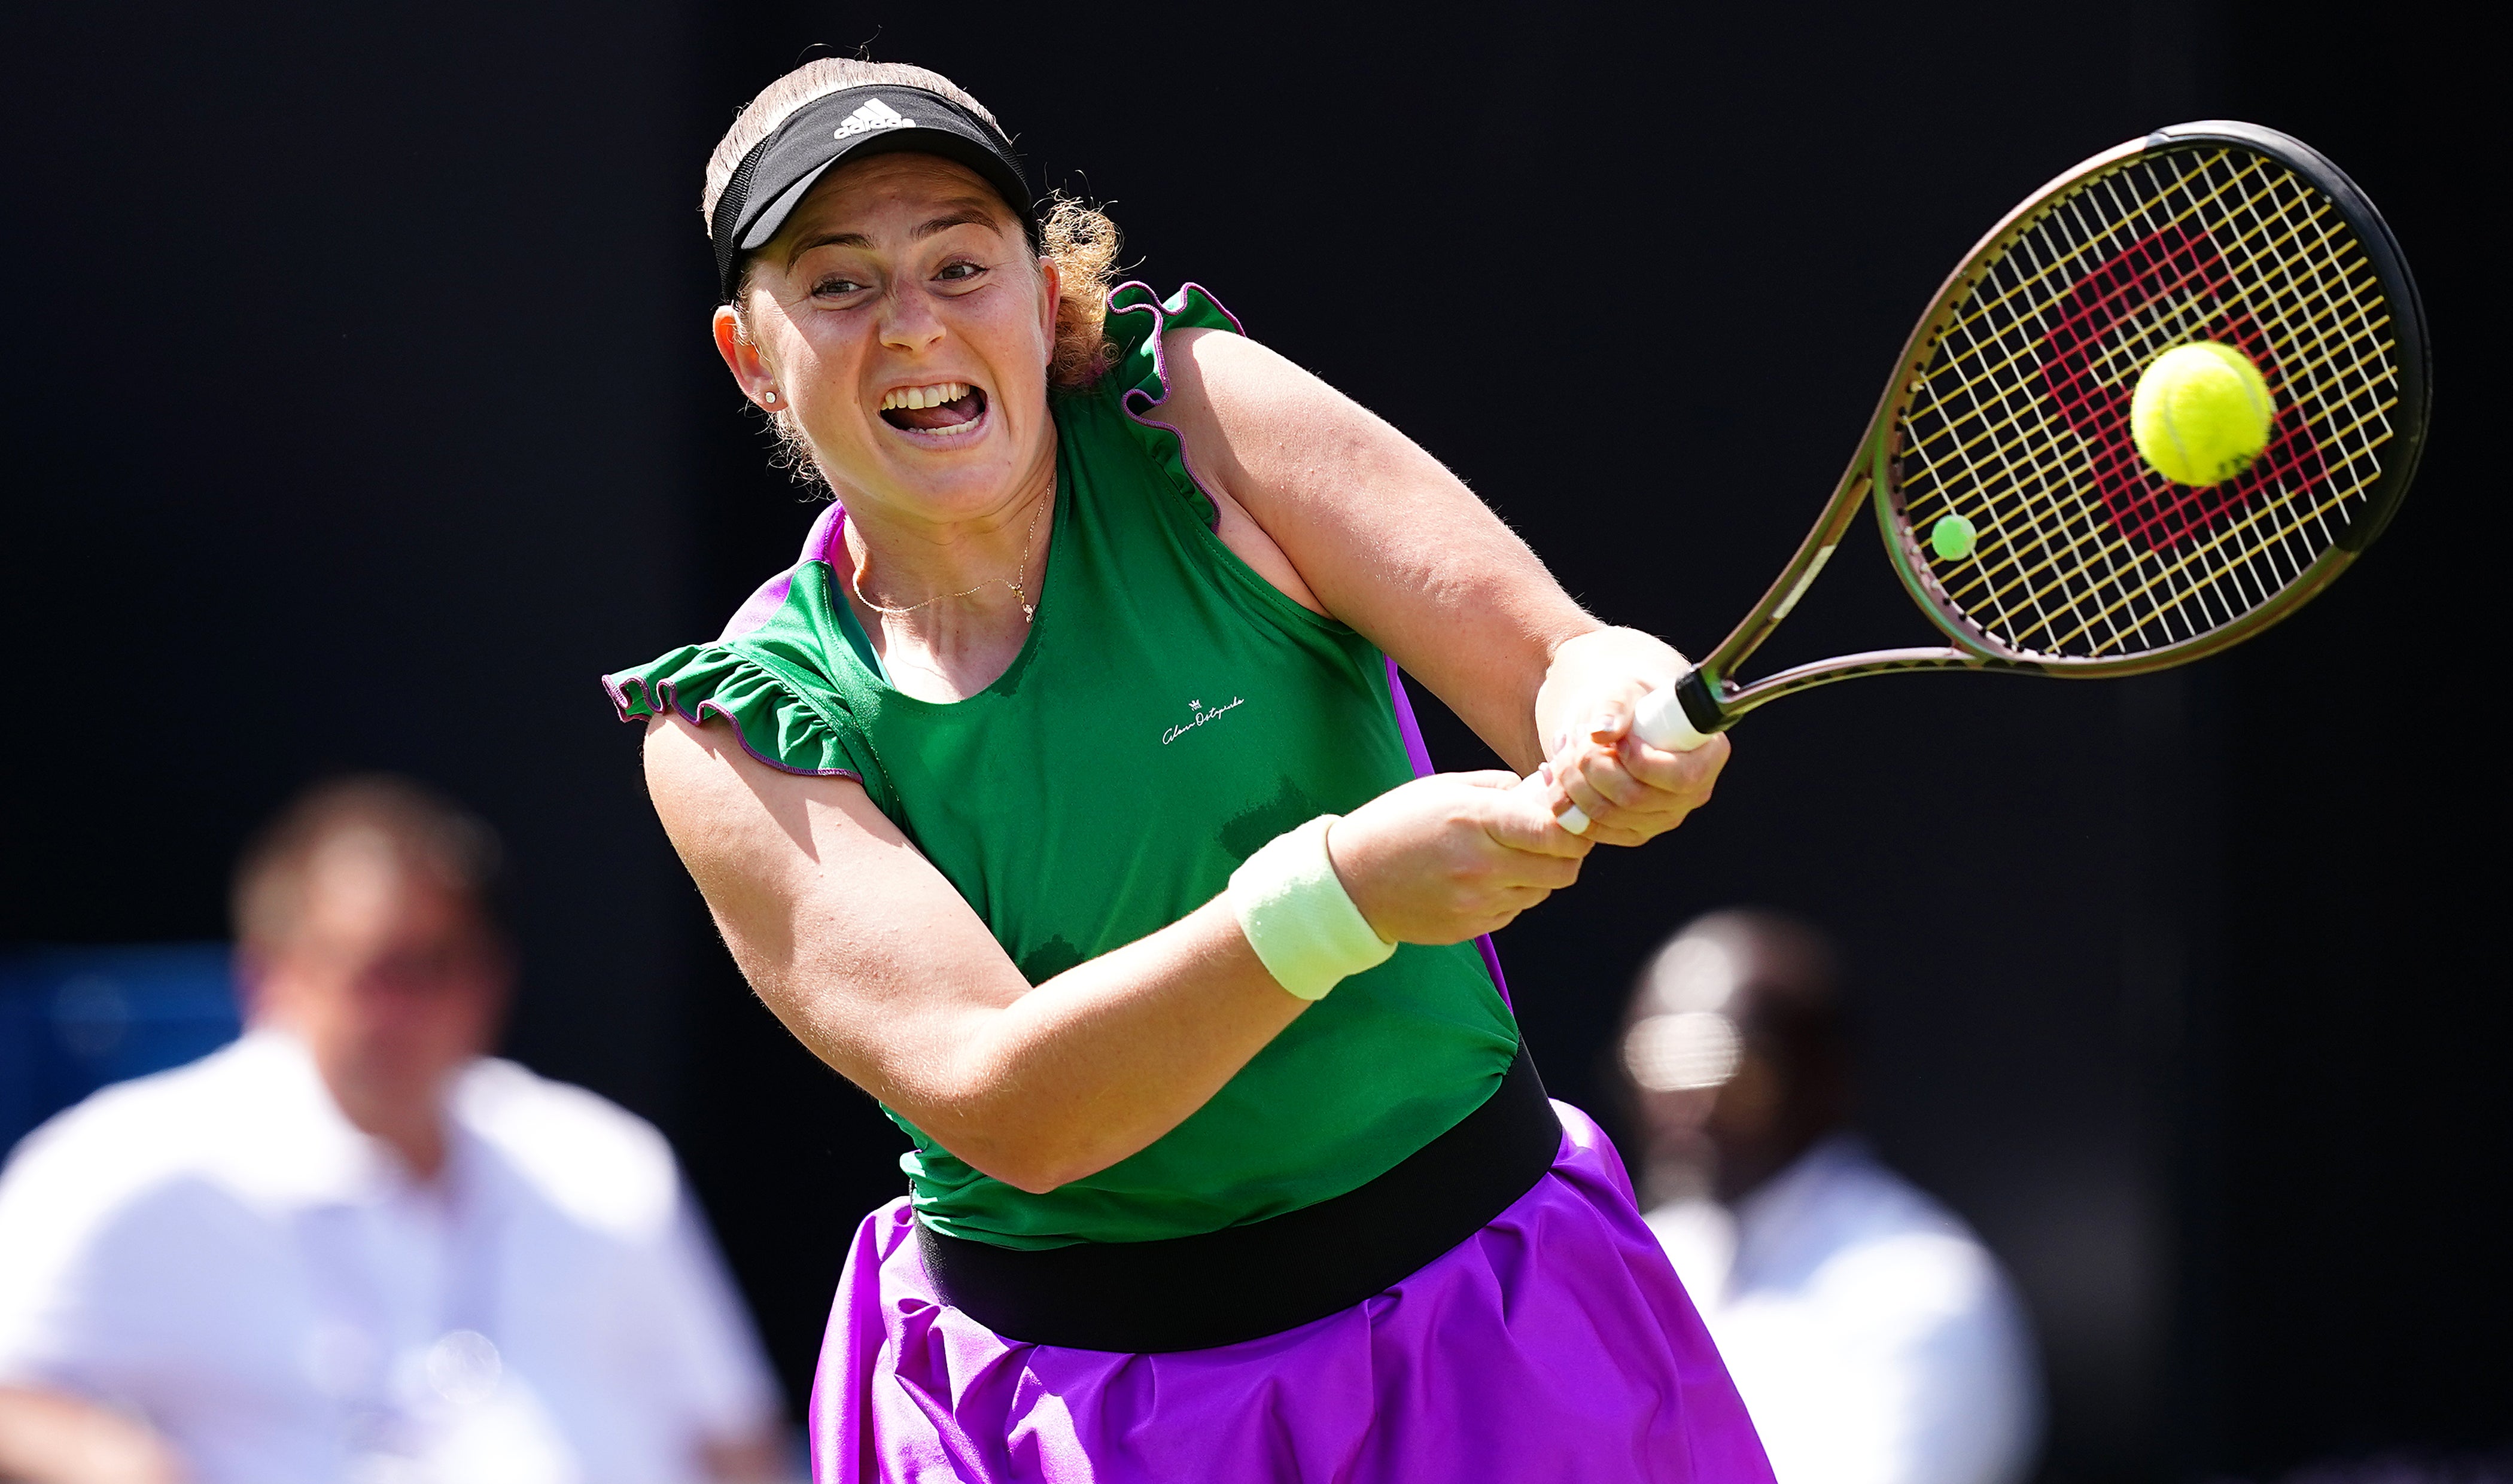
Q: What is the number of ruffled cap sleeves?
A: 2